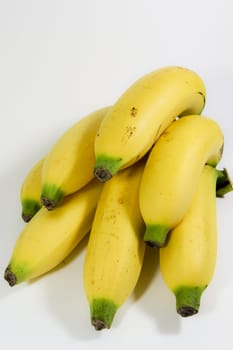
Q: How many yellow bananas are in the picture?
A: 7